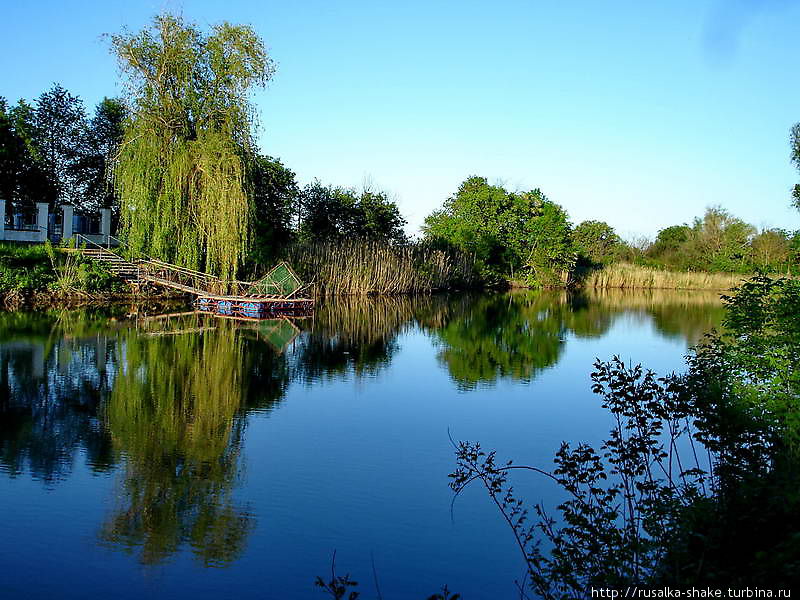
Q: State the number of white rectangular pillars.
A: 4